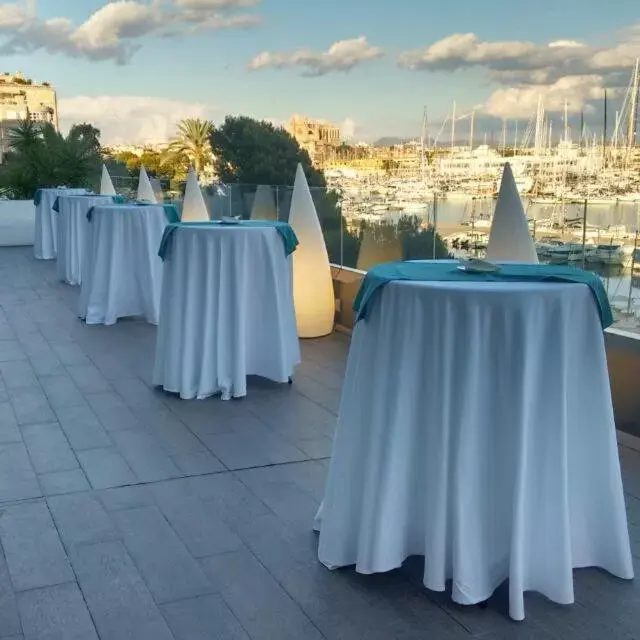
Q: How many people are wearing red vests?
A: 0